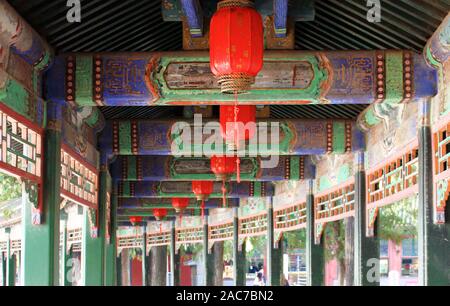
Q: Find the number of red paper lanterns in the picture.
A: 7